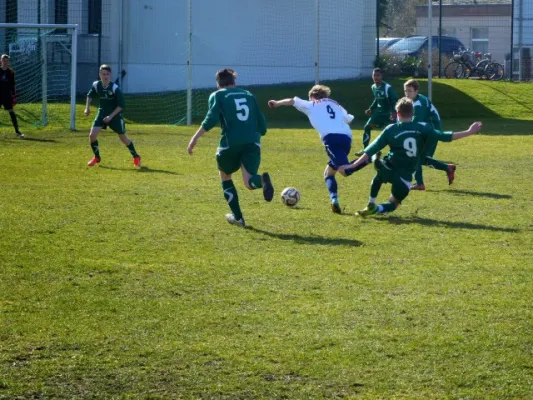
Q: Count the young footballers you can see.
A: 7